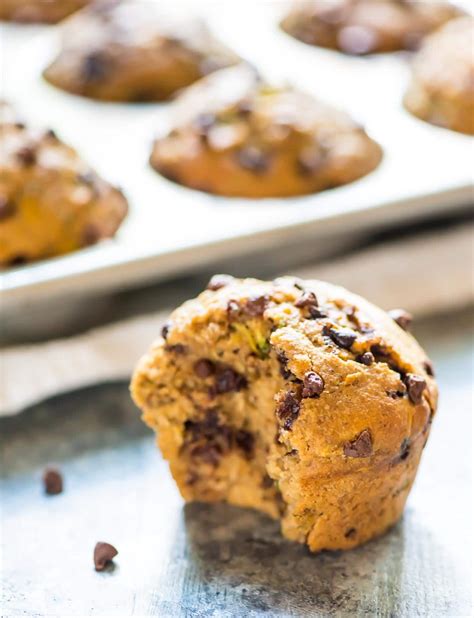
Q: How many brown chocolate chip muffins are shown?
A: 7